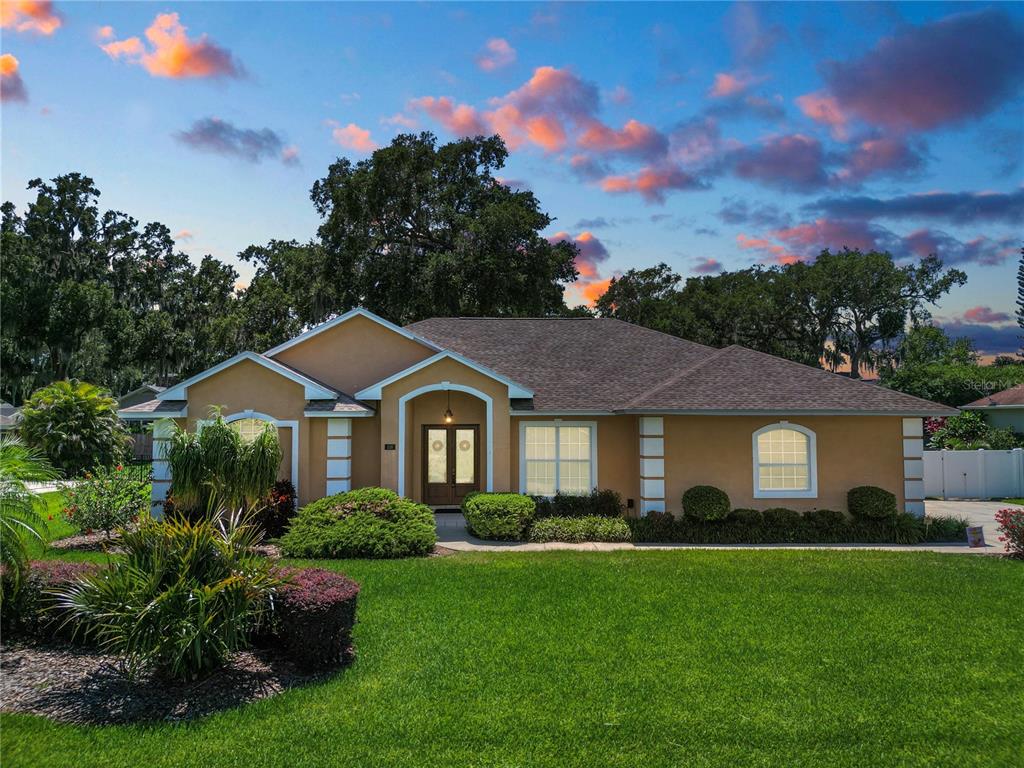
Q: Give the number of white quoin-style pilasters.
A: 4